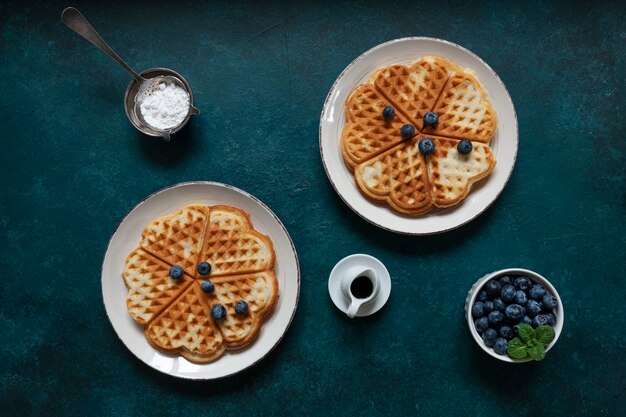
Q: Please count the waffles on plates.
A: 2